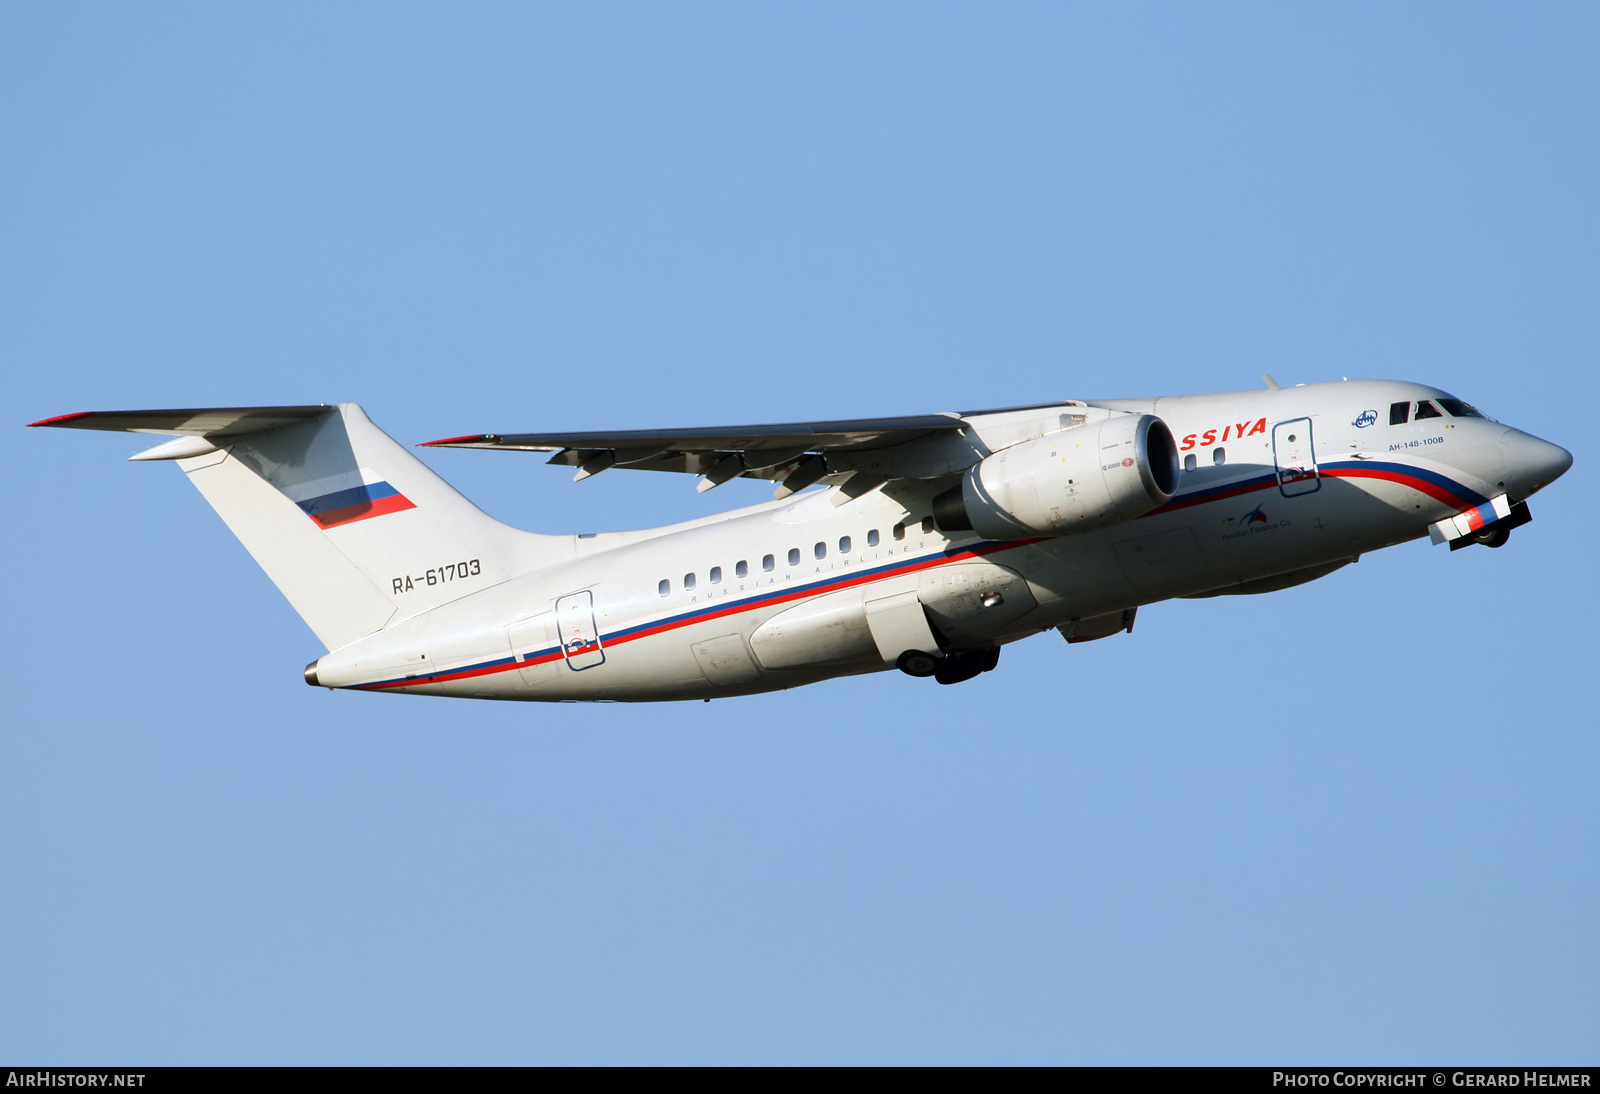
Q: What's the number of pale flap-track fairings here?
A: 4